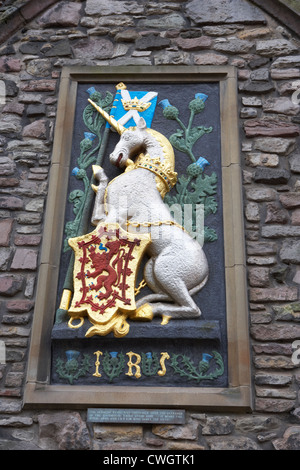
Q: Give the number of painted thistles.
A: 10